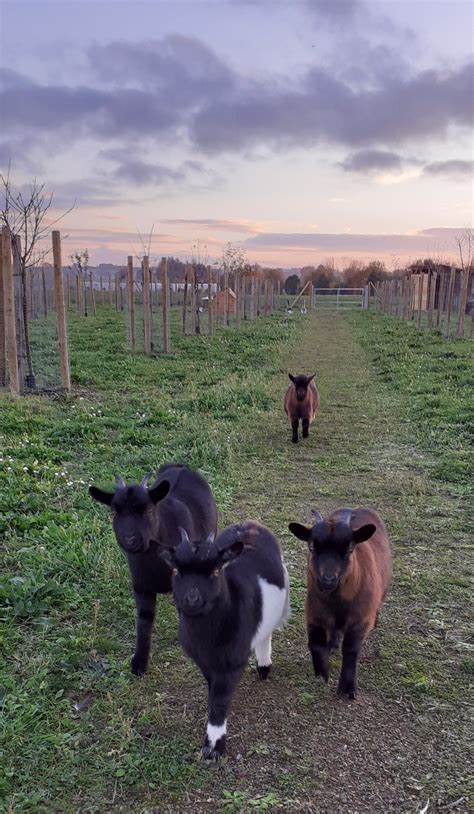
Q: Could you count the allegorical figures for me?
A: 0